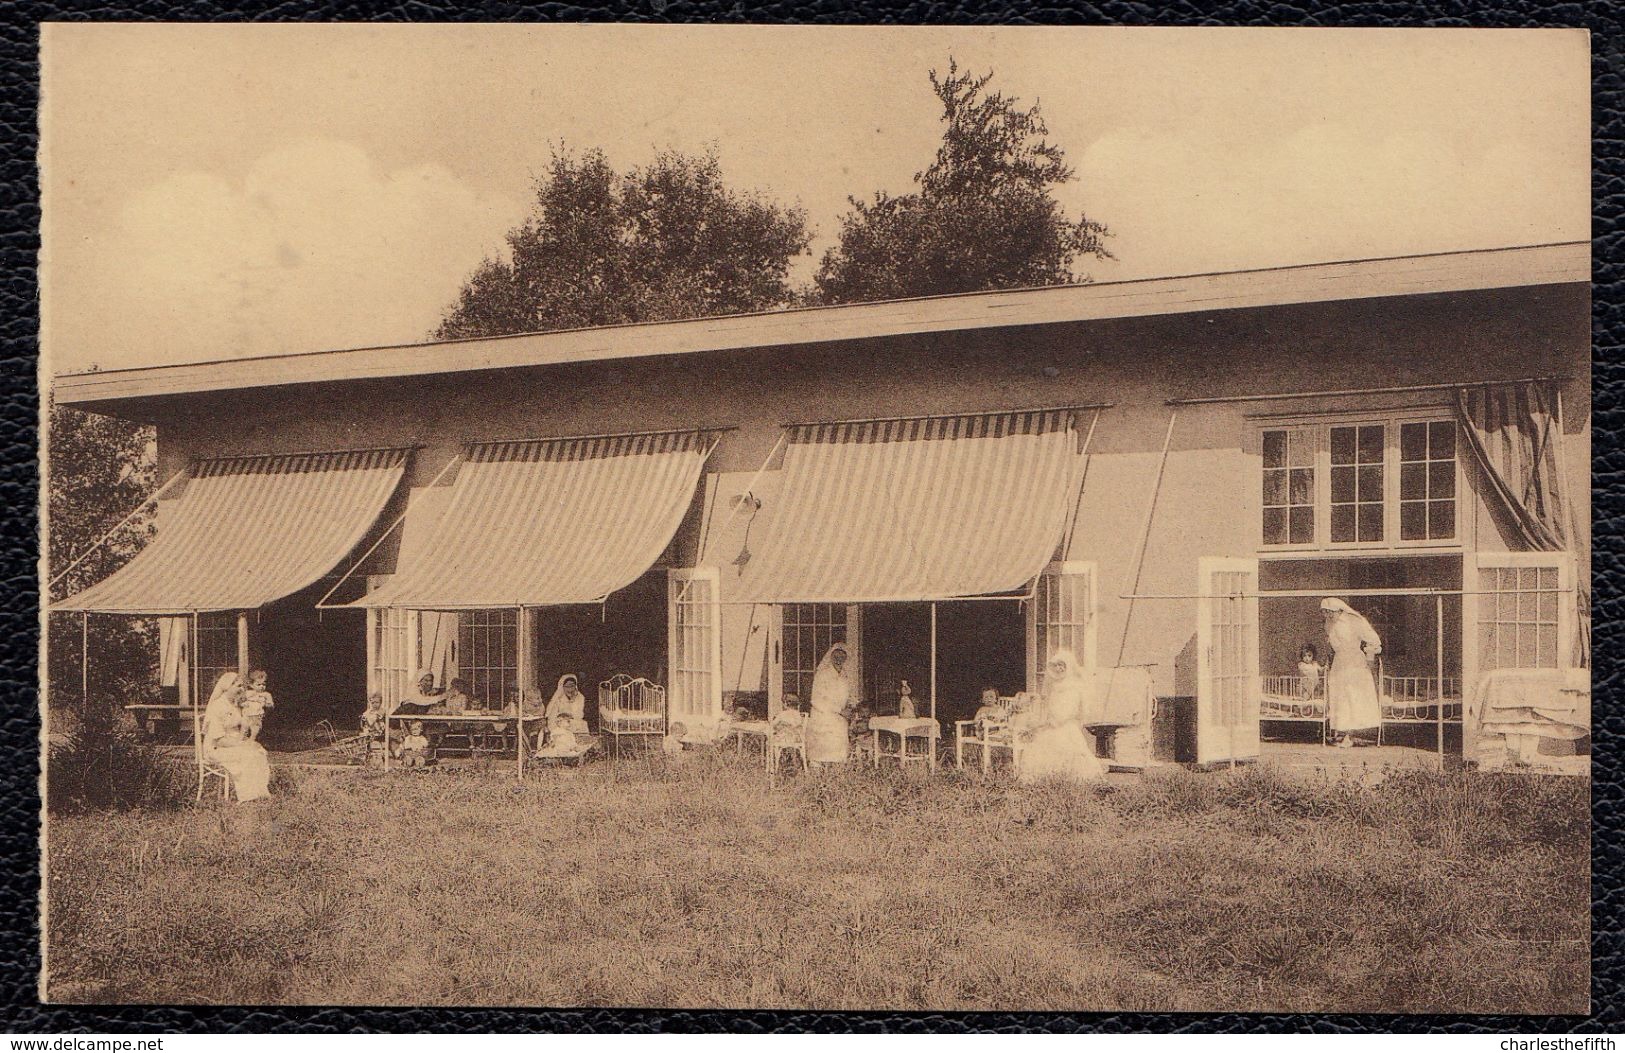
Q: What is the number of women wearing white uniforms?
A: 6